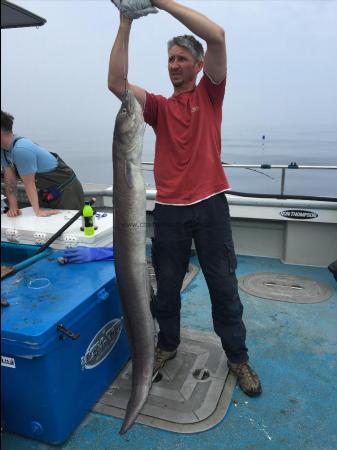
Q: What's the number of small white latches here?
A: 3